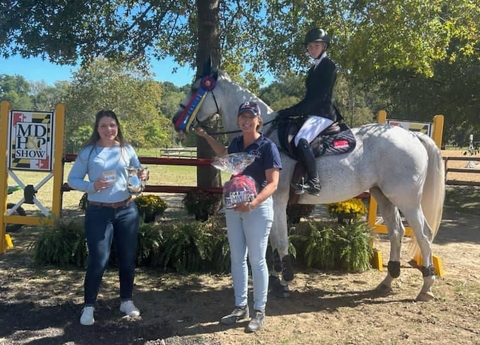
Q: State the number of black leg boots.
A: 4